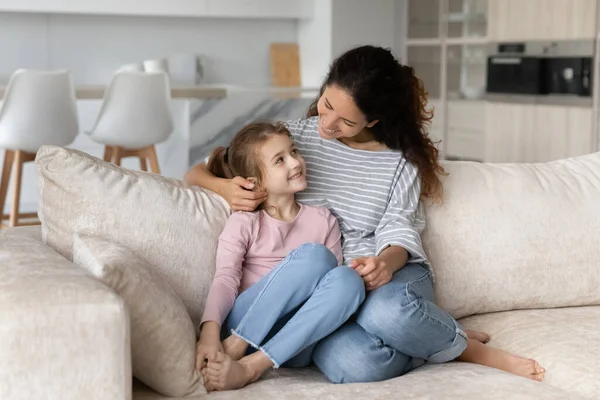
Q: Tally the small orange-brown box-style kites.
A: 0